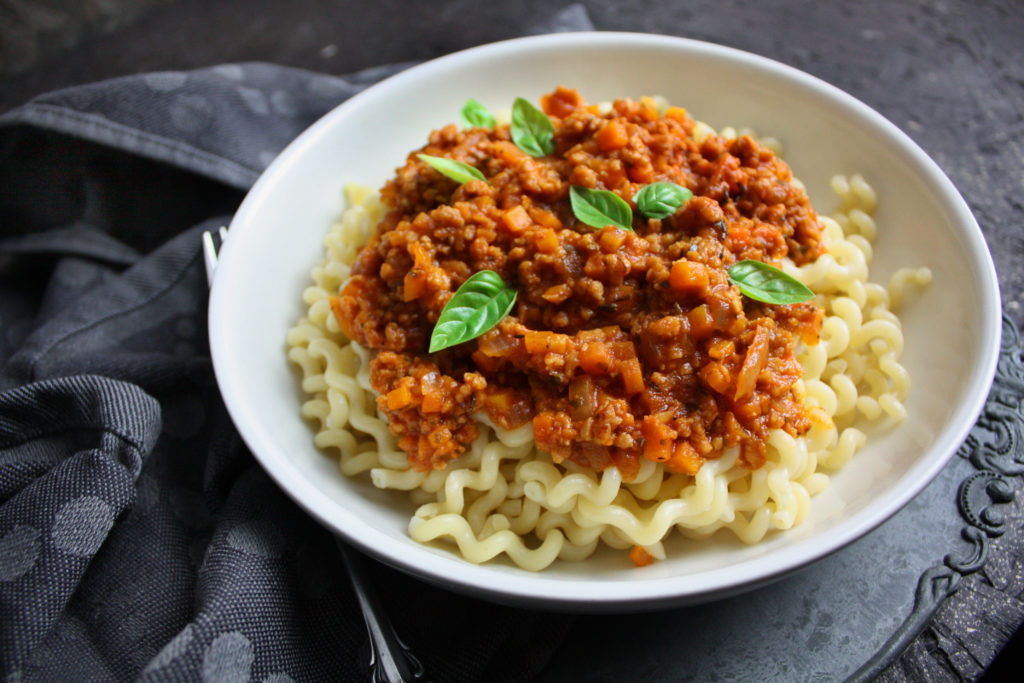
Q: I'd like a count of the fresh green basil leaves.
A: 7